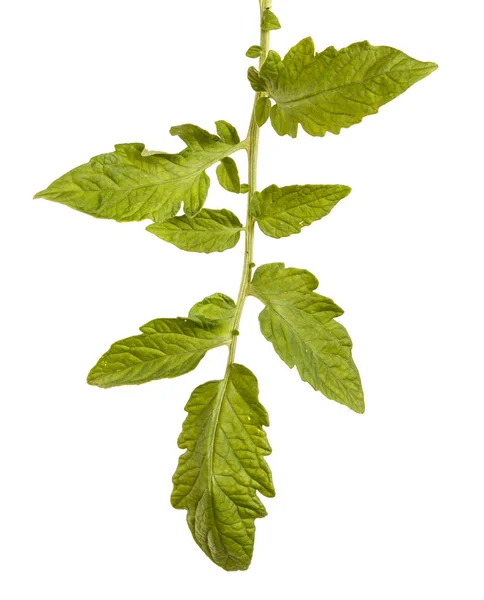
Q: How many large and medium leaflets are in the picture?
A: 7